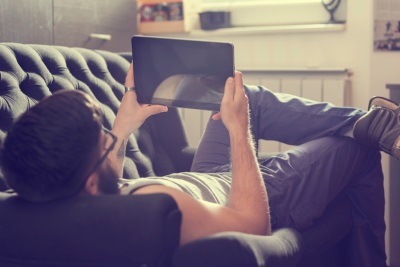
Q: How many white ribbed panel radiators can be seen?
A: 1